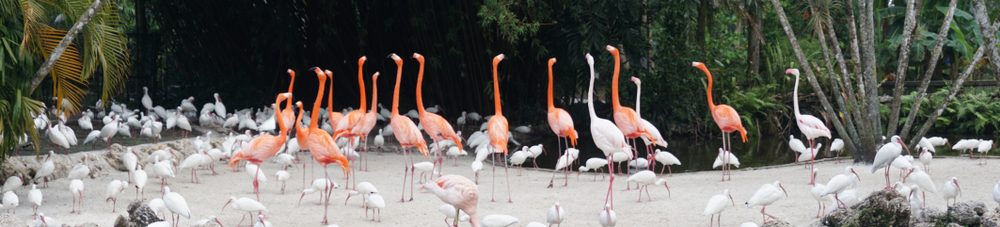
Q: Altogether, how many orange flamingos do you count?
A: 13